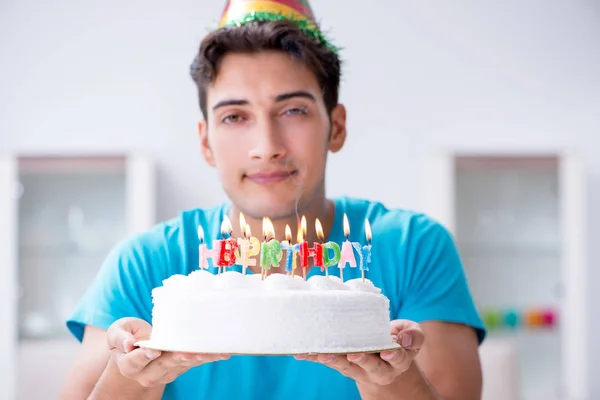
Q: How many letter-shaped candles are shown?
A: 13